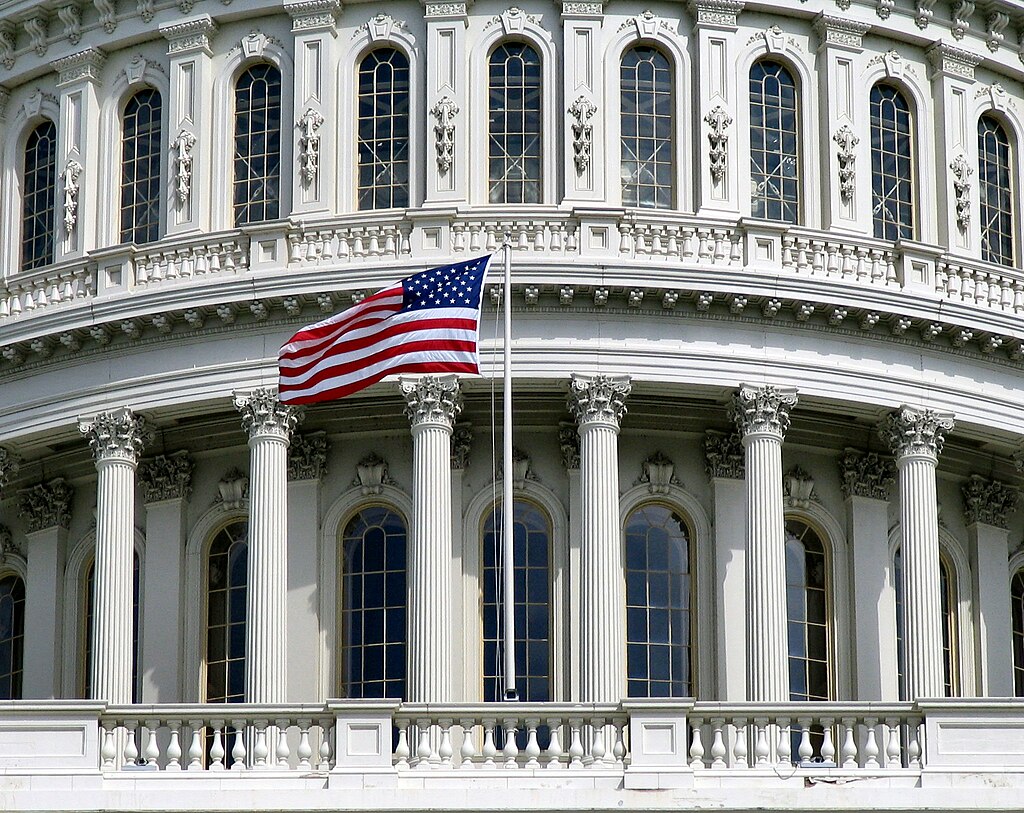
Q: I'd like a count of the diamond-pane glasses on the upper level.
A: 9